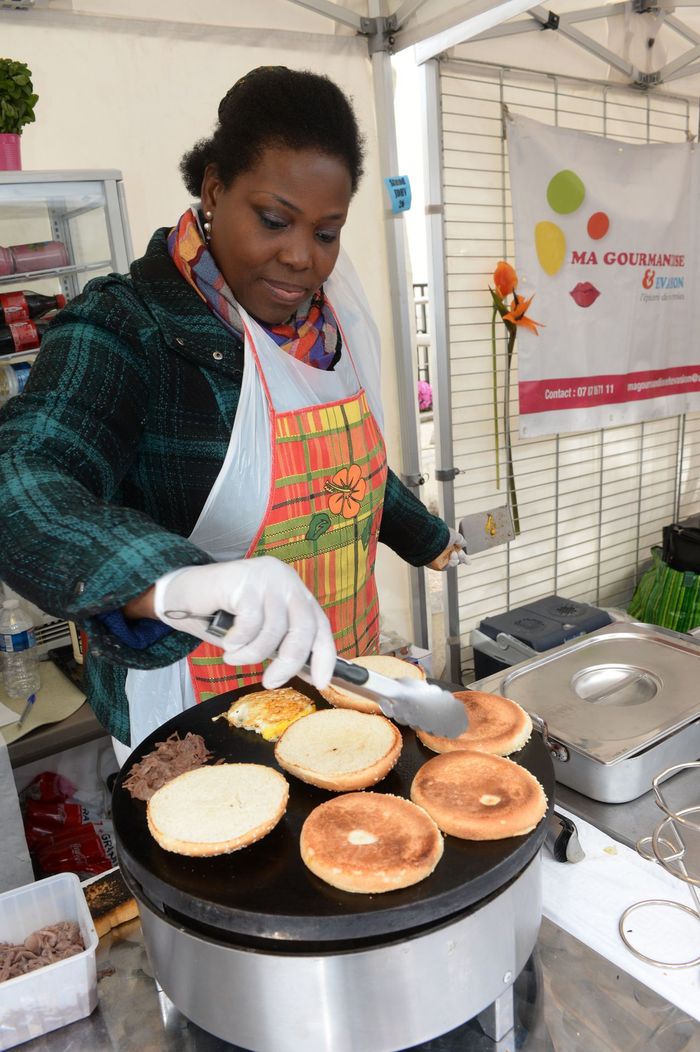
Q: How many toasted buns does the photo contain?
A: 3